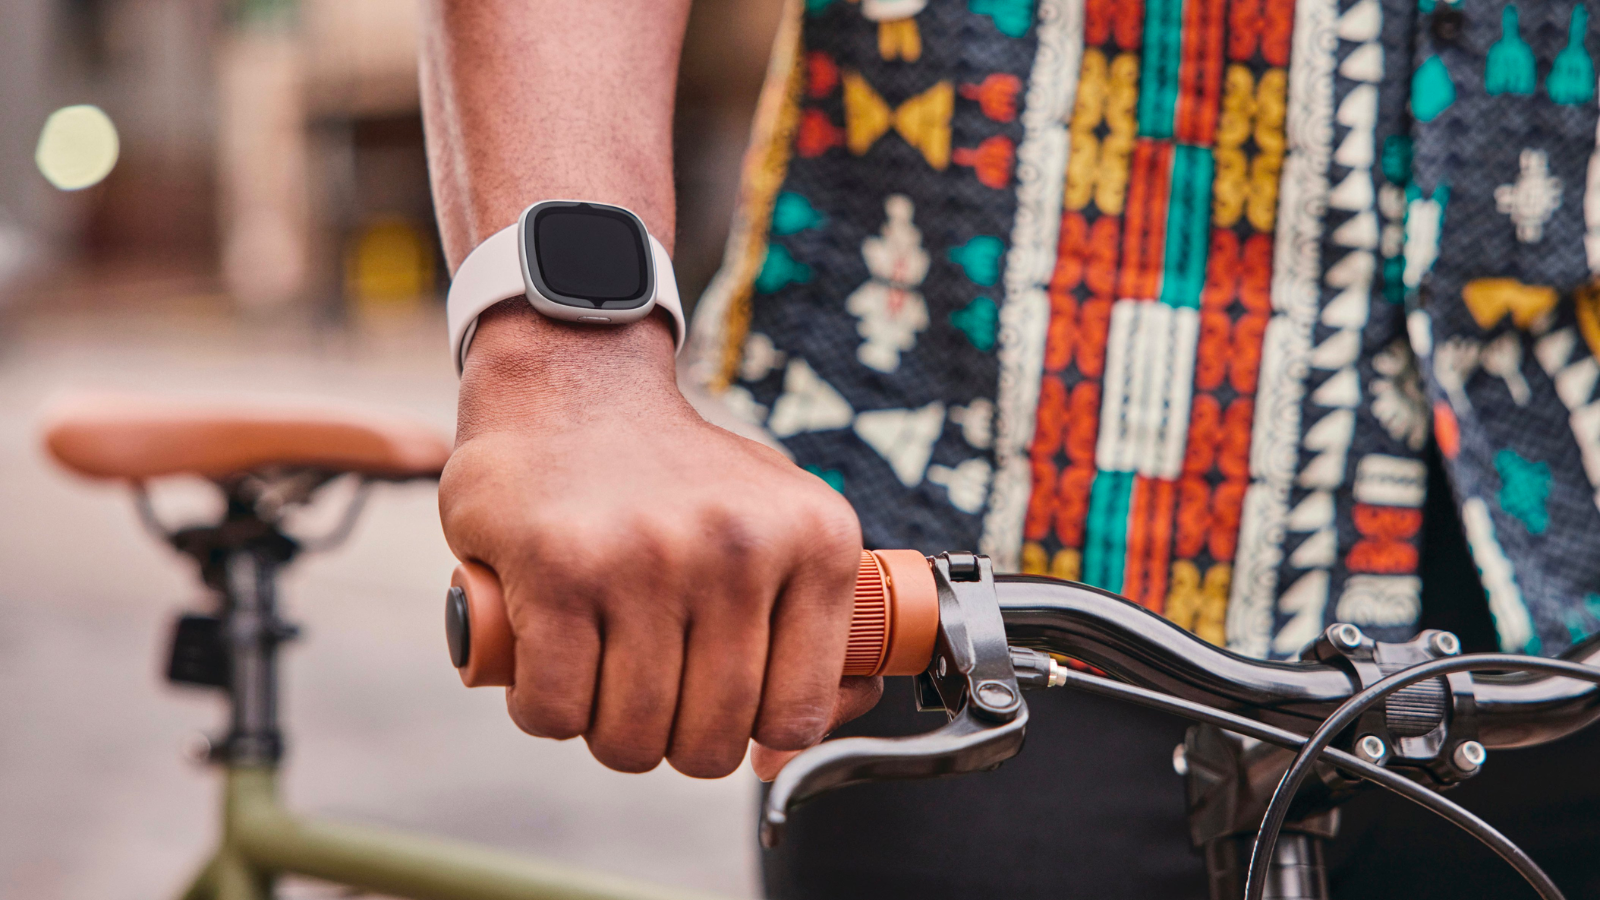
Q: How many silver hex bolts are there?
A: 4